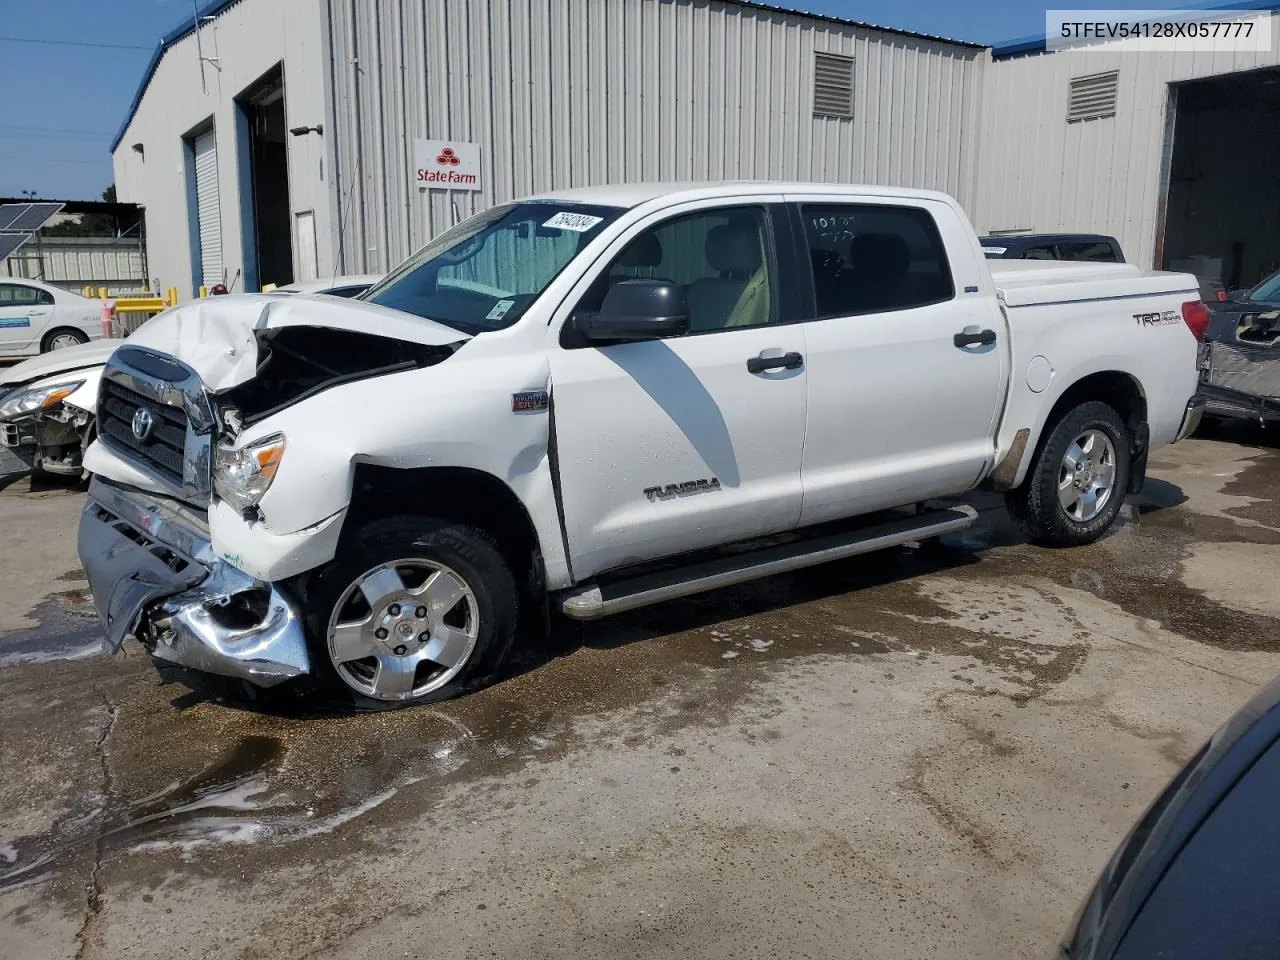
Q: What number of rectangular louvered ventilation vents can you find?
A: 2